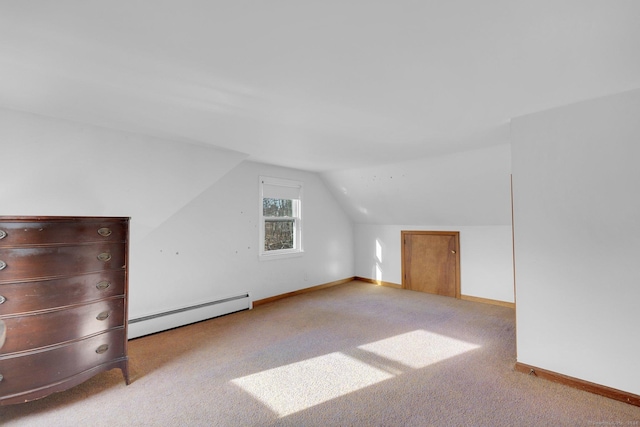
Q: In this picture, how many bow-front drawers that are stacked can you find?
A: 5